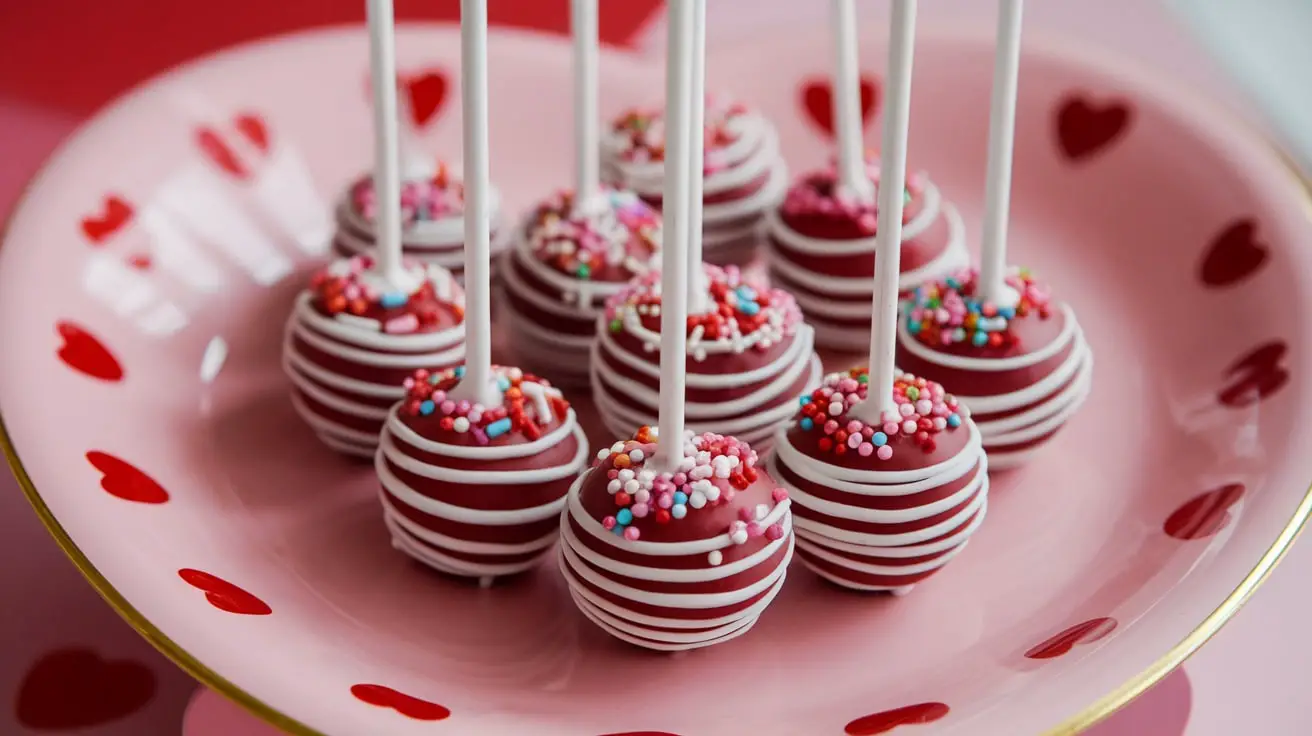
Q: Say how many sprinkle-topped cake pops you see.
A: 10